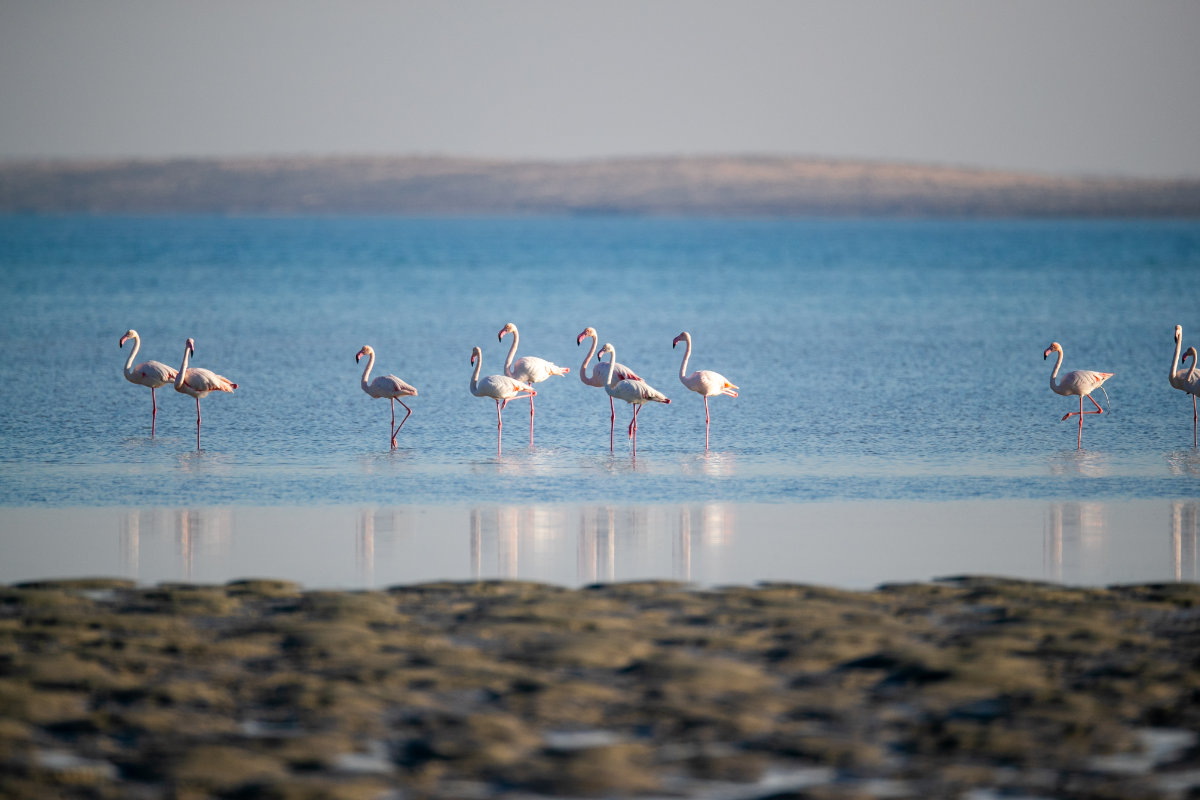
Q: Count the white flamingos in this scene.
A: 11